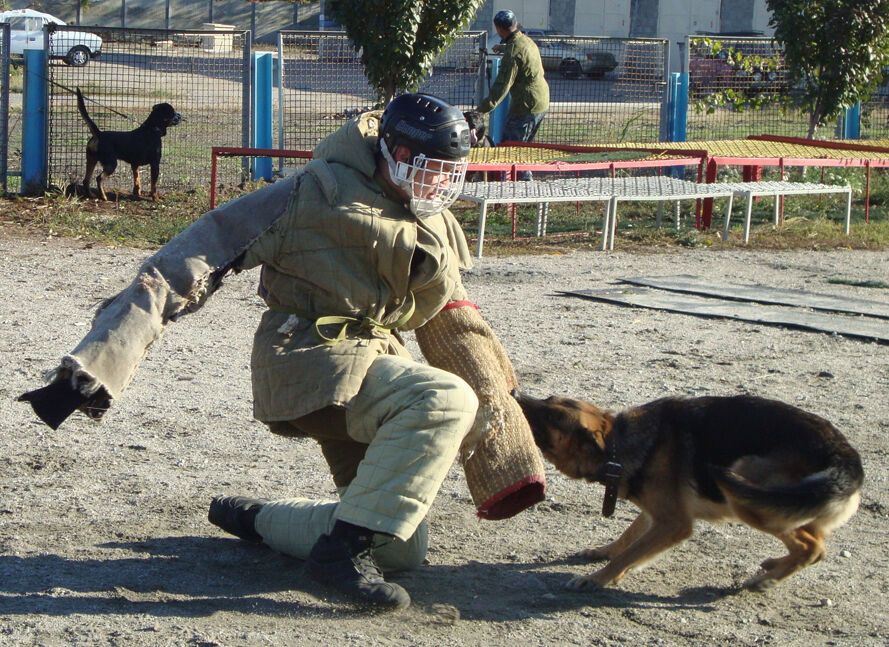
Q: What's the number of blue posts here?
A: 5